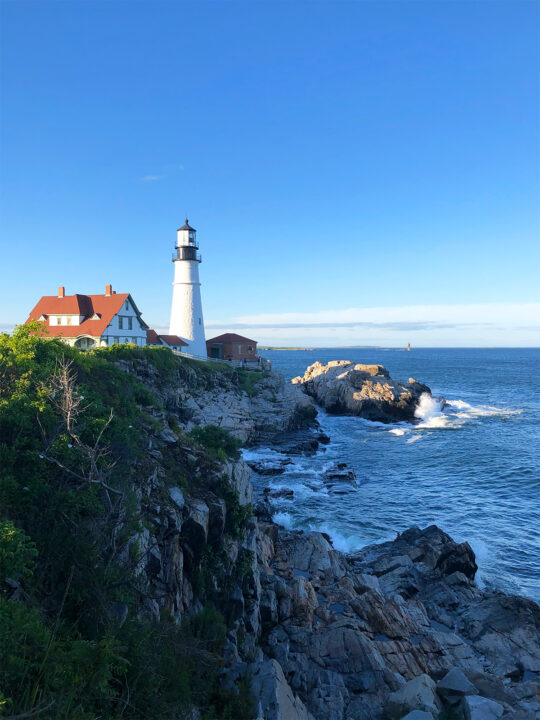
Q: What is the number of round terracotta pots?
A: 0